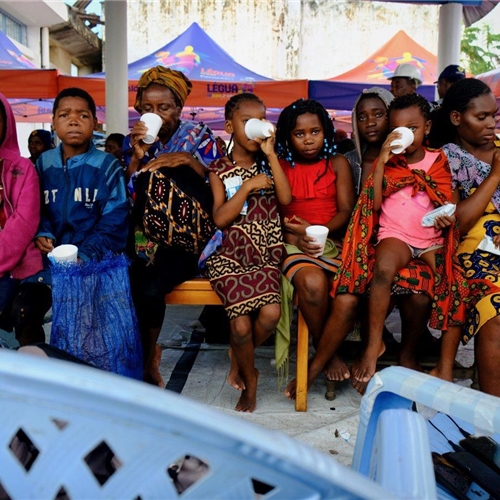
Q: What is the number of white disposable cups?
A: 5